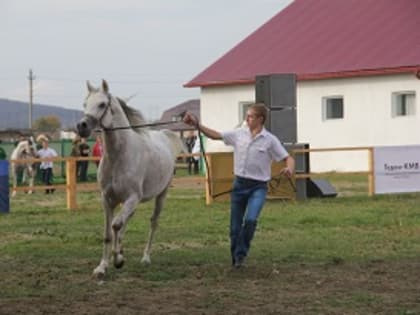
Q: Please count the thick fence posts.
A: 3